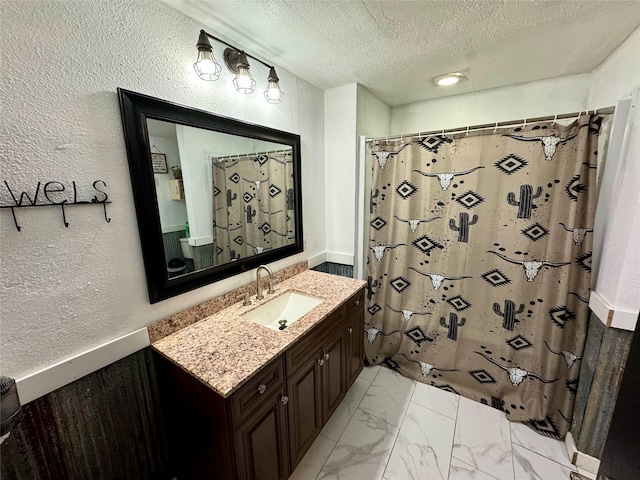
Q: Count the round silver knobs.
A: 6